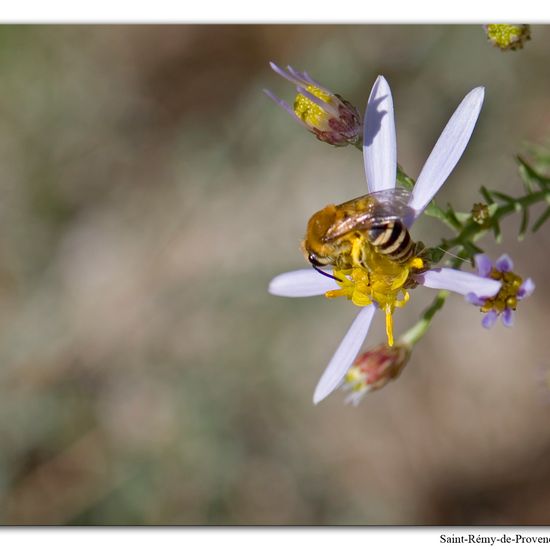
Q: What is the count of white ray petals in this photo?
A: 5